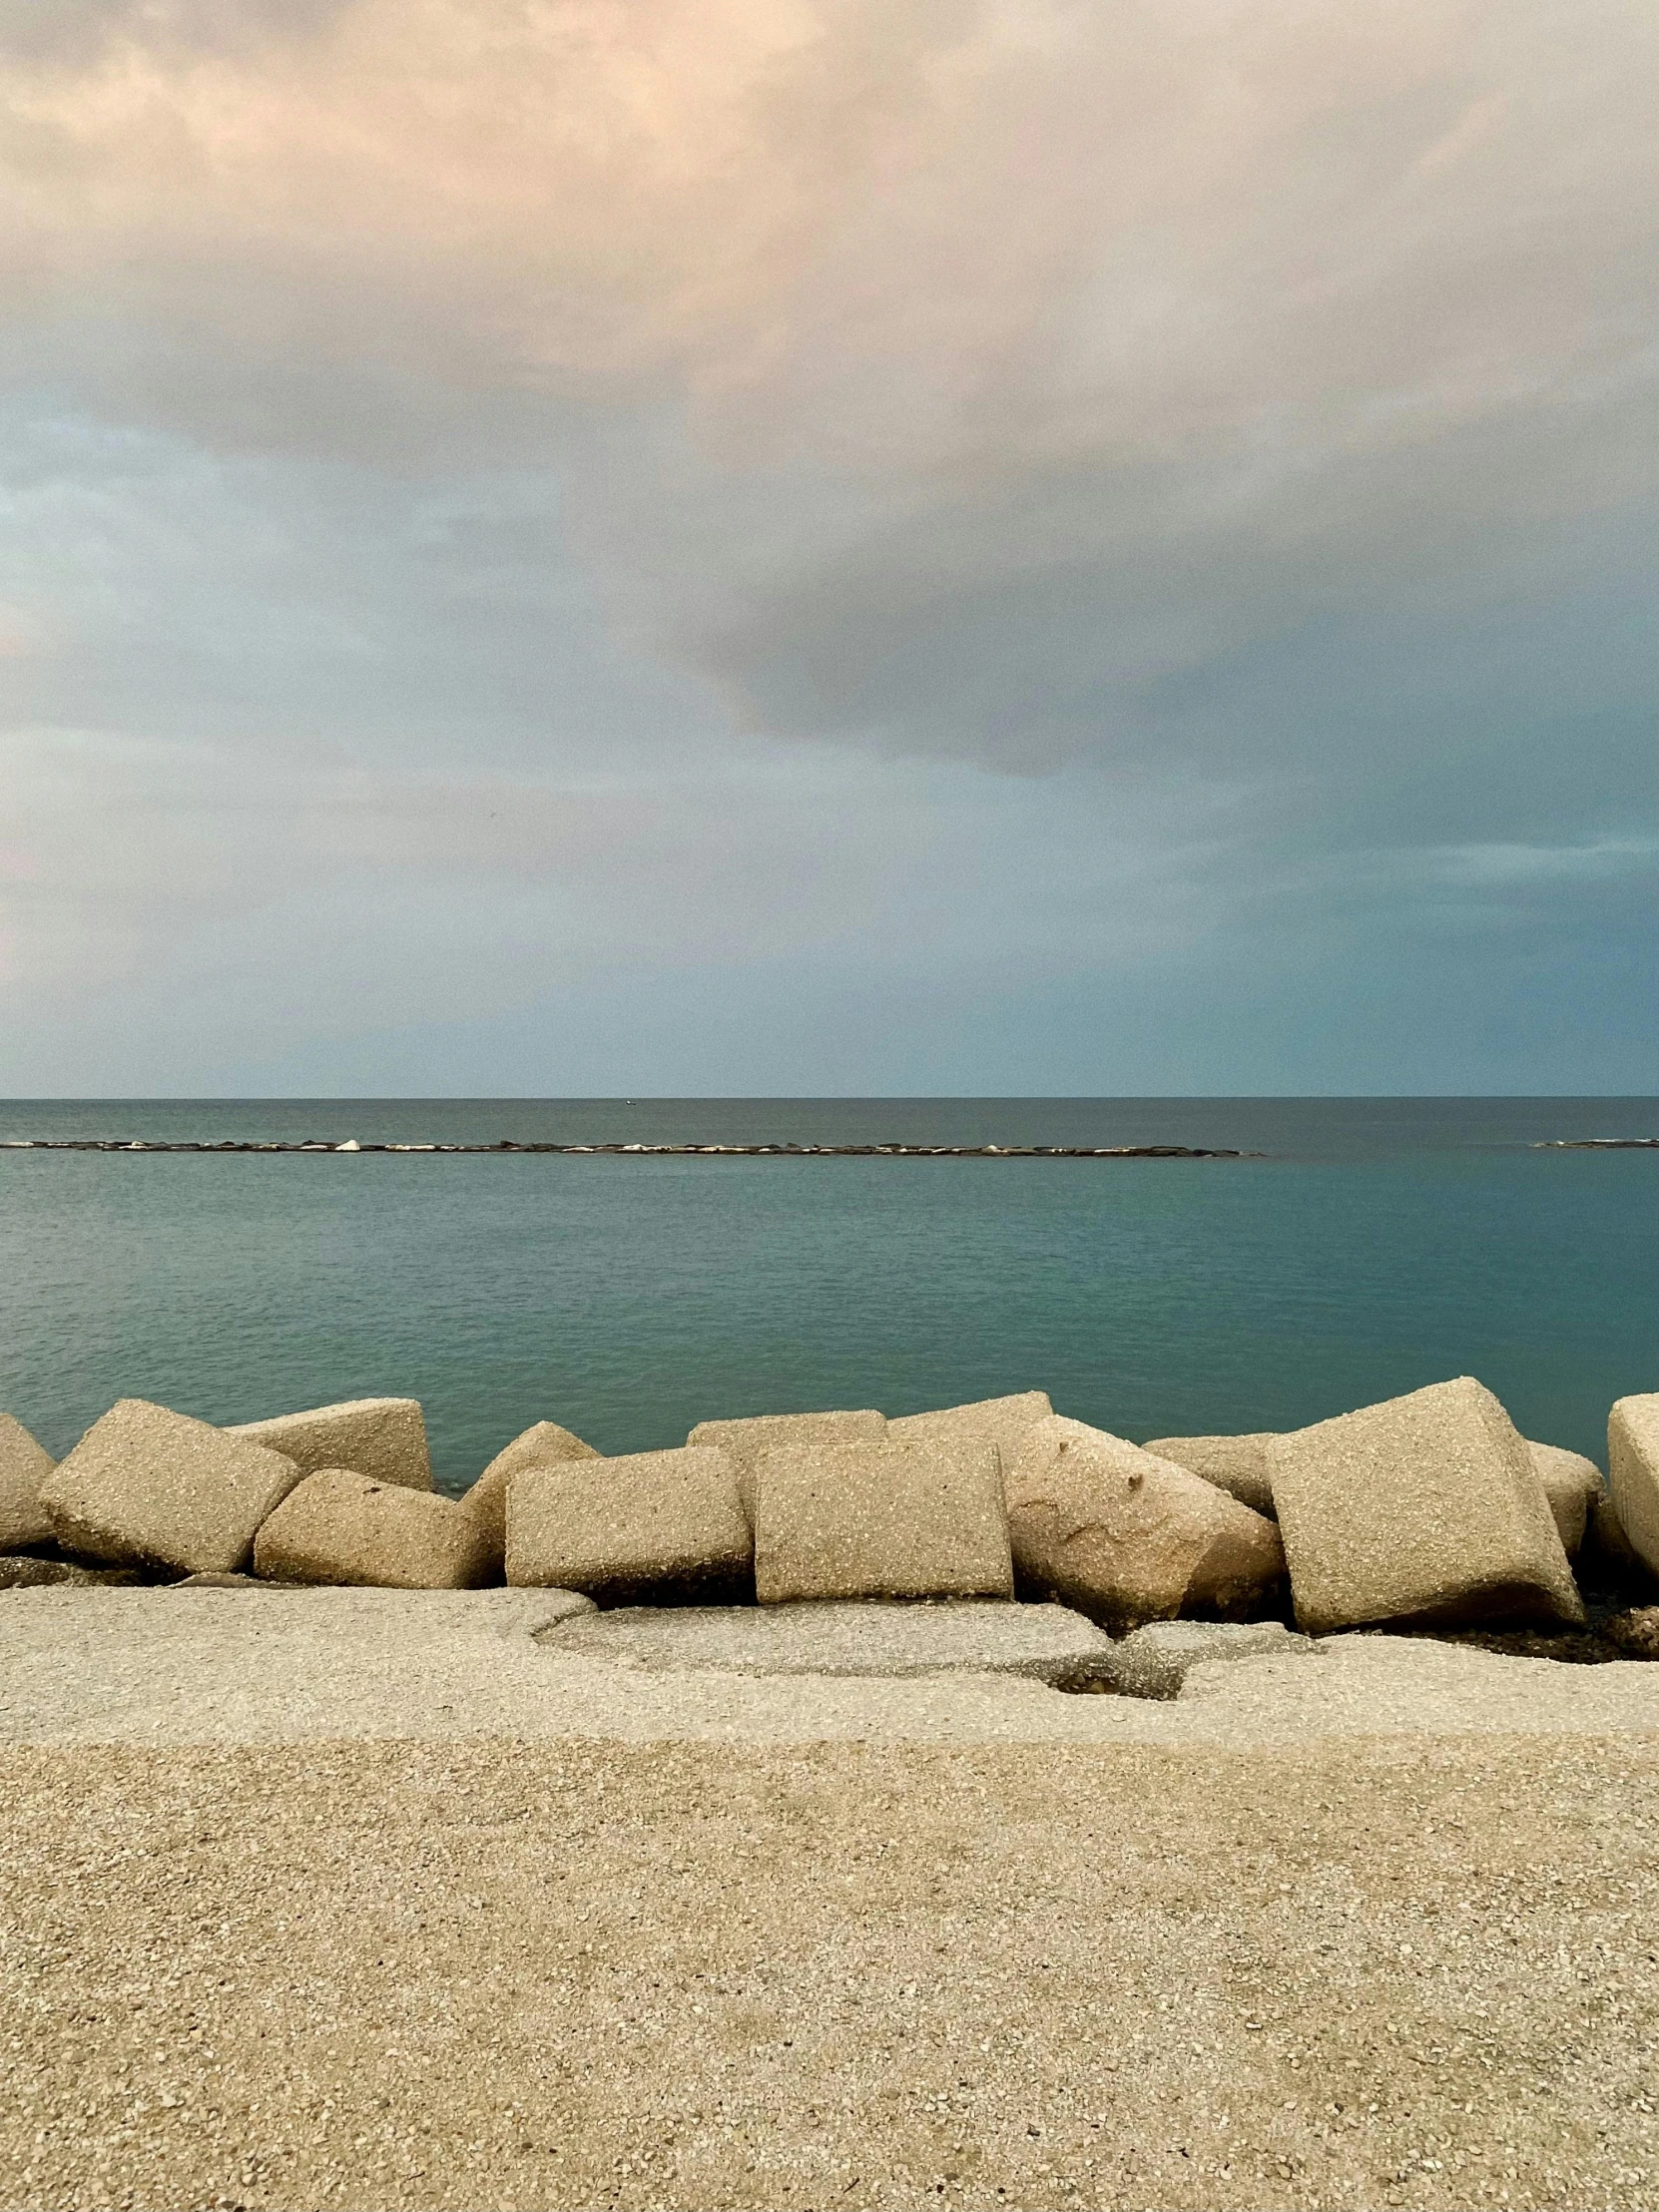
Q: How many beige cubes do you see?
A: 14